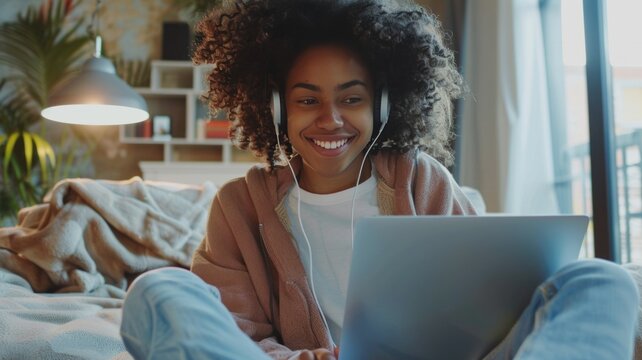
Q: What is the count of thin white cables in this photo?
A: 2